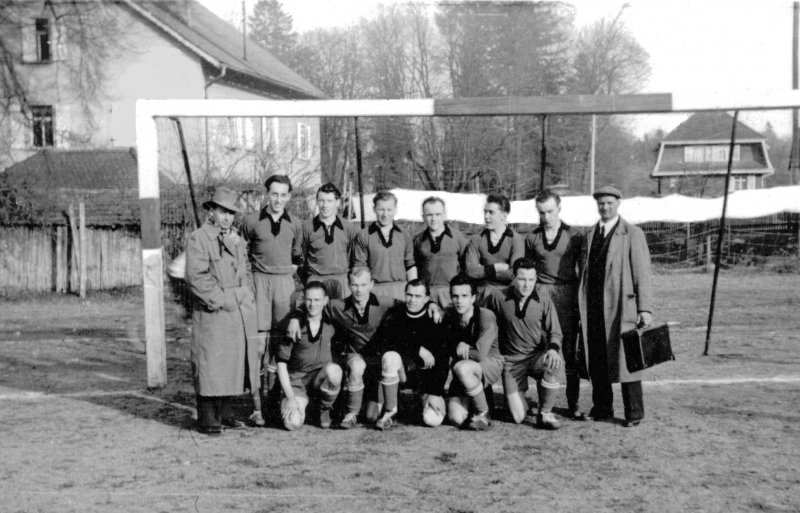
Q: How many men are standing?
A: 8